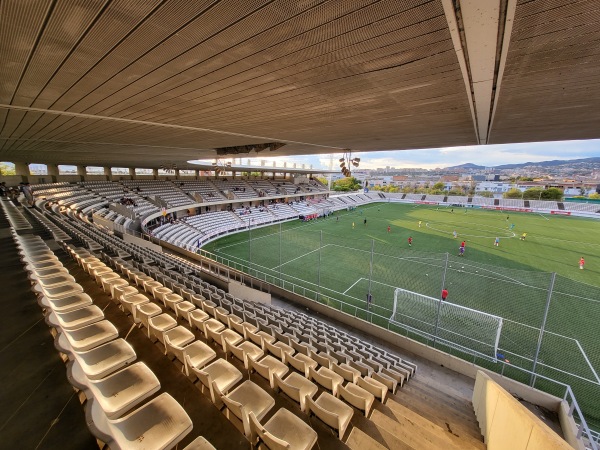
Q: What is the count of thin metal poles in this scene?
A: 6